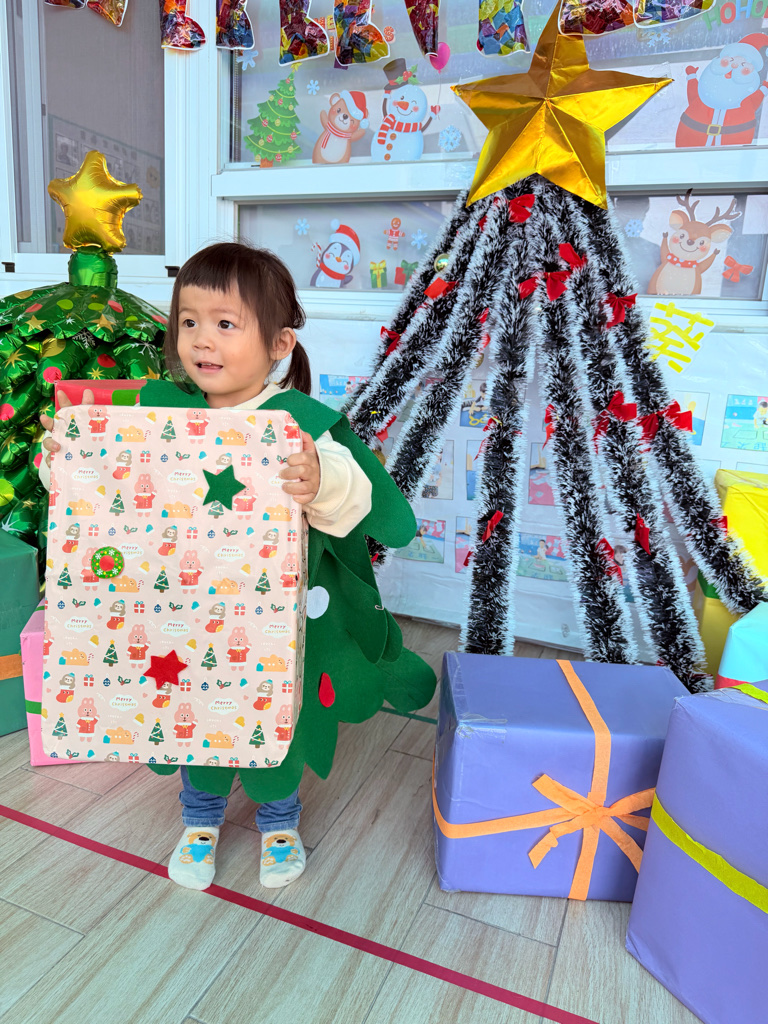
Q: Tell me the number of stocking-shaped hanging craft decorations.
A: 10